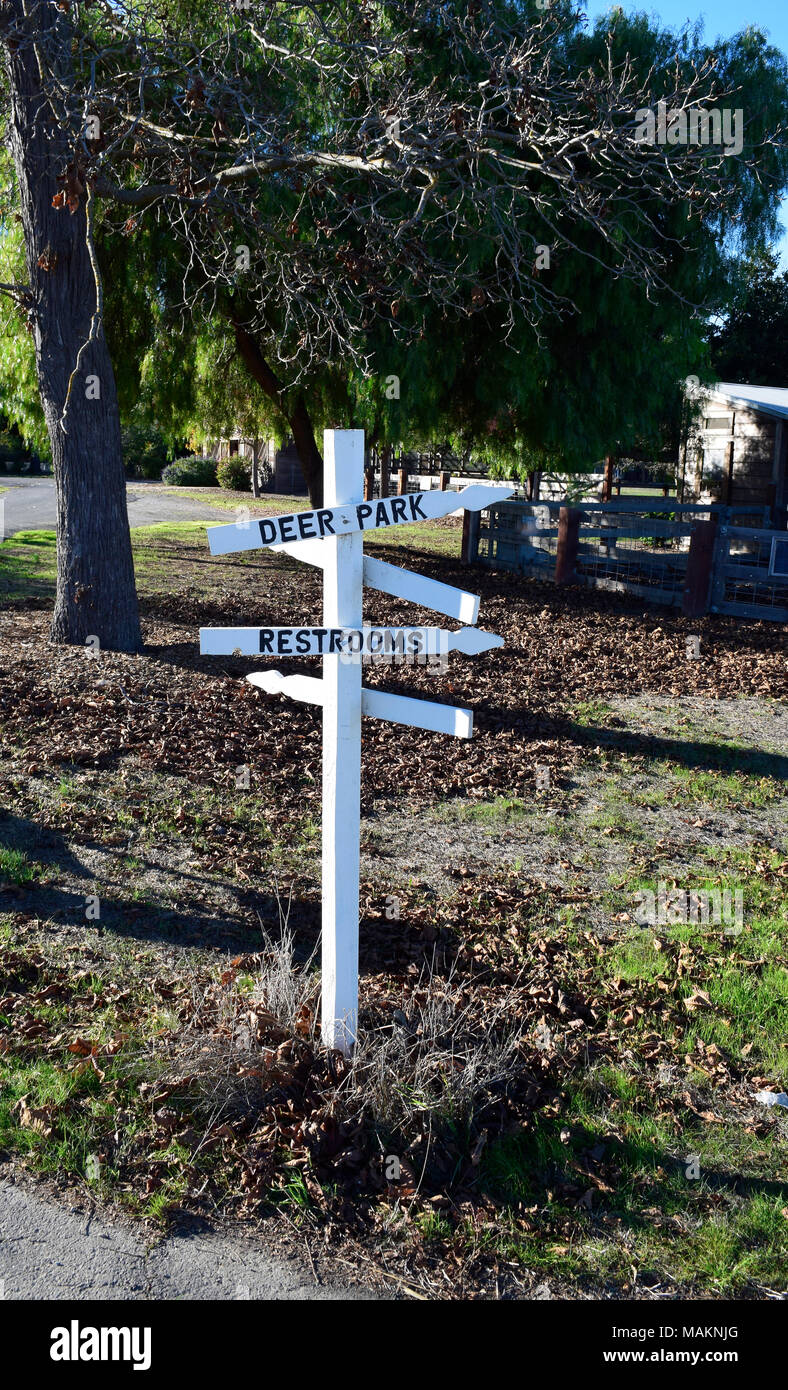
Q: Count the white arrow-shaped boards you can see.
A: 4